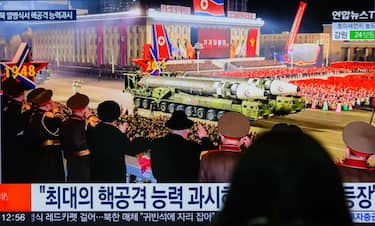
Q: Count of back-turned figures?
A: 8